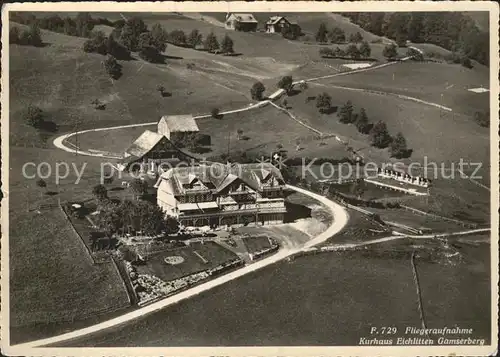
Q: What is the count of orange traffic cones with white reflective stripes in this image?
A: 0